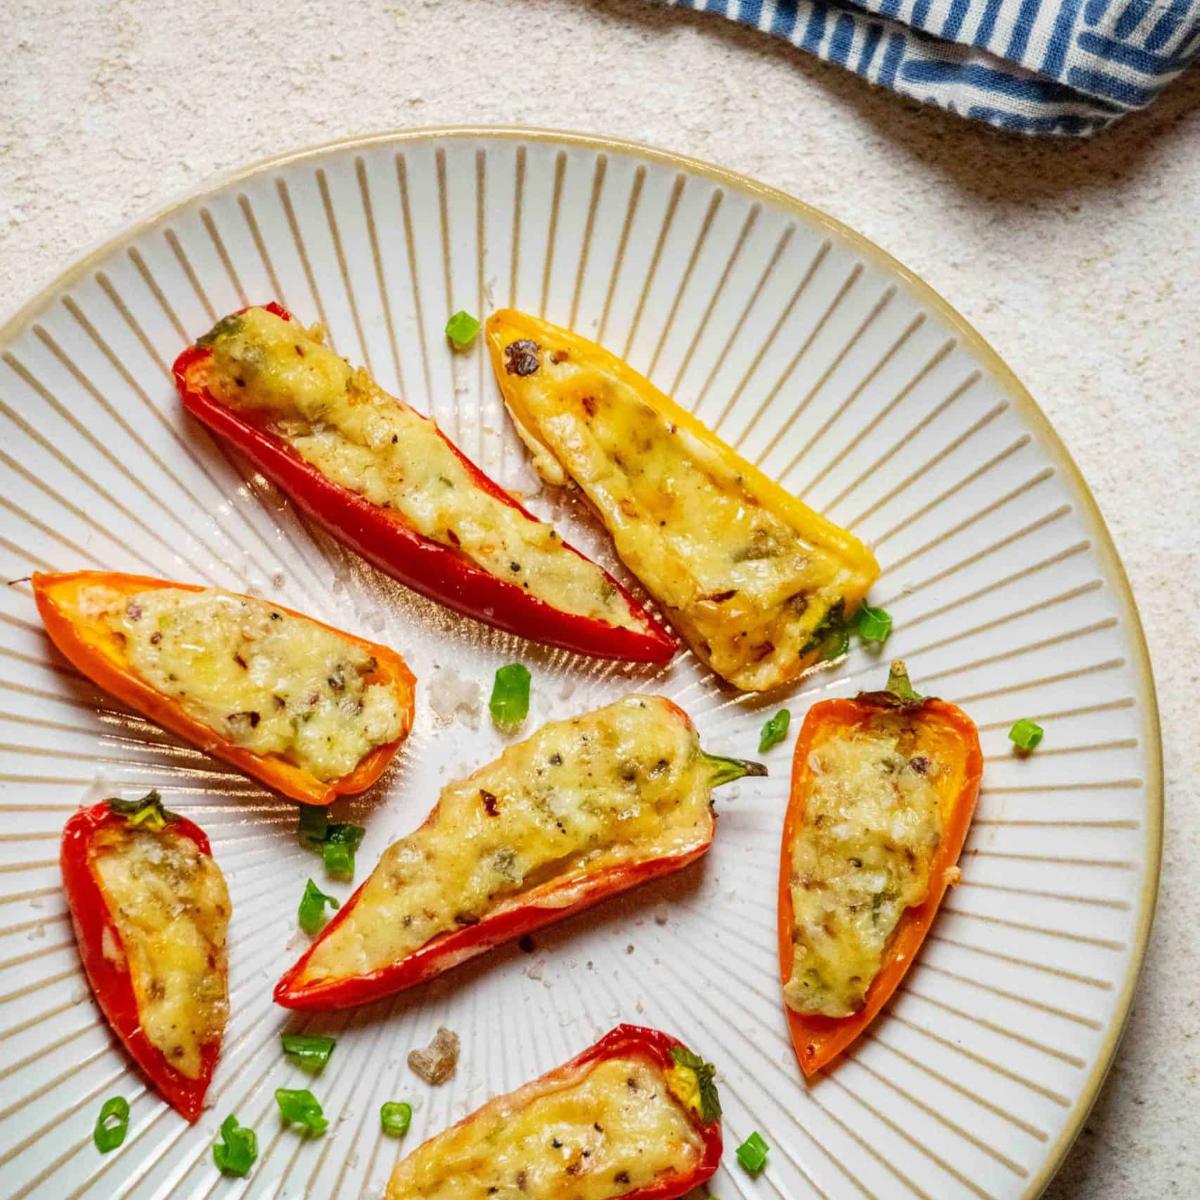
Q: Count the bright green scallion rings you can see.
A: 13